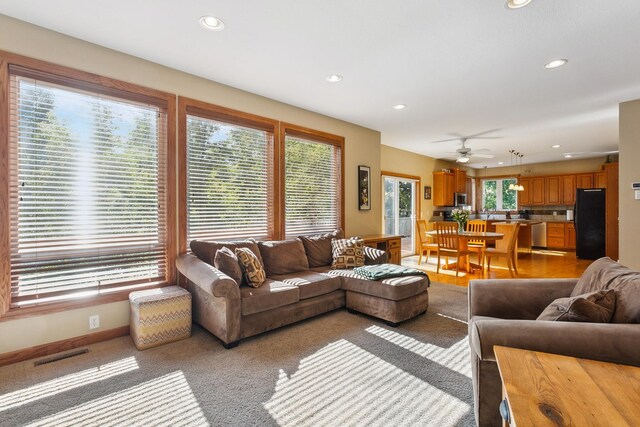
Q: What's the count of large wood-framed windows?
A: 3